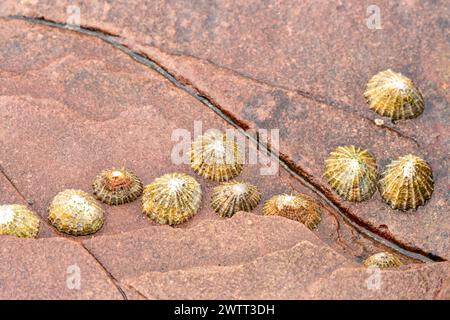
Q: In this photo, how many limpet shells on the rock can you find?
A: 11